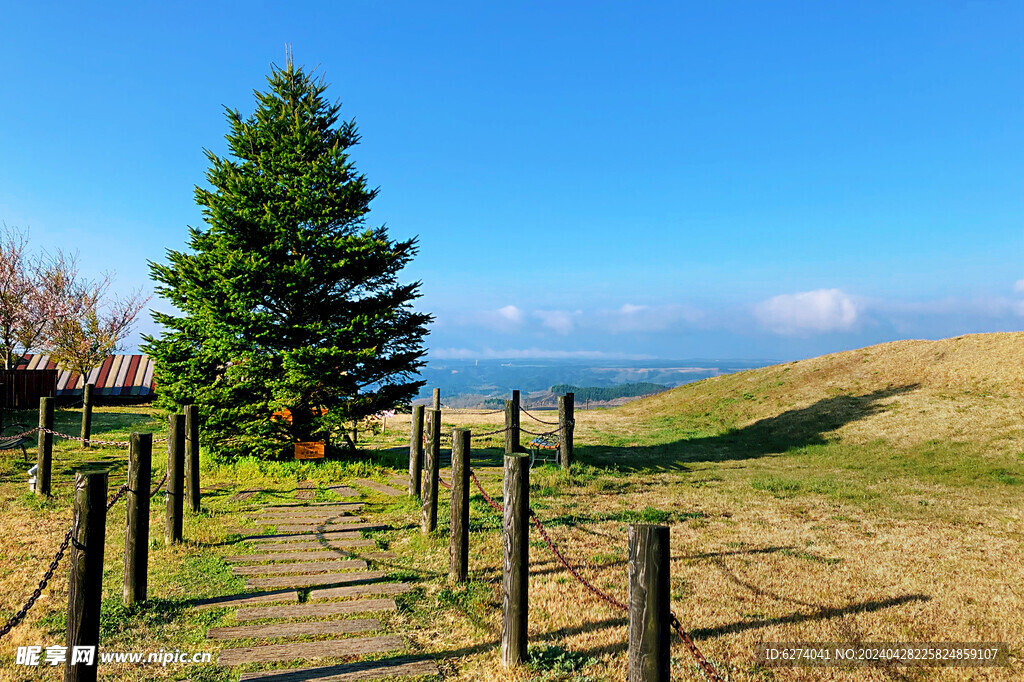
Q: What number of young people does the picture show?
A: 0